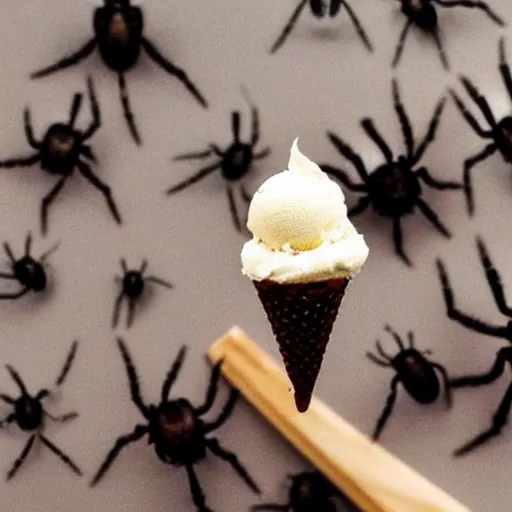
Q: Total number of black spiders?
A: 14